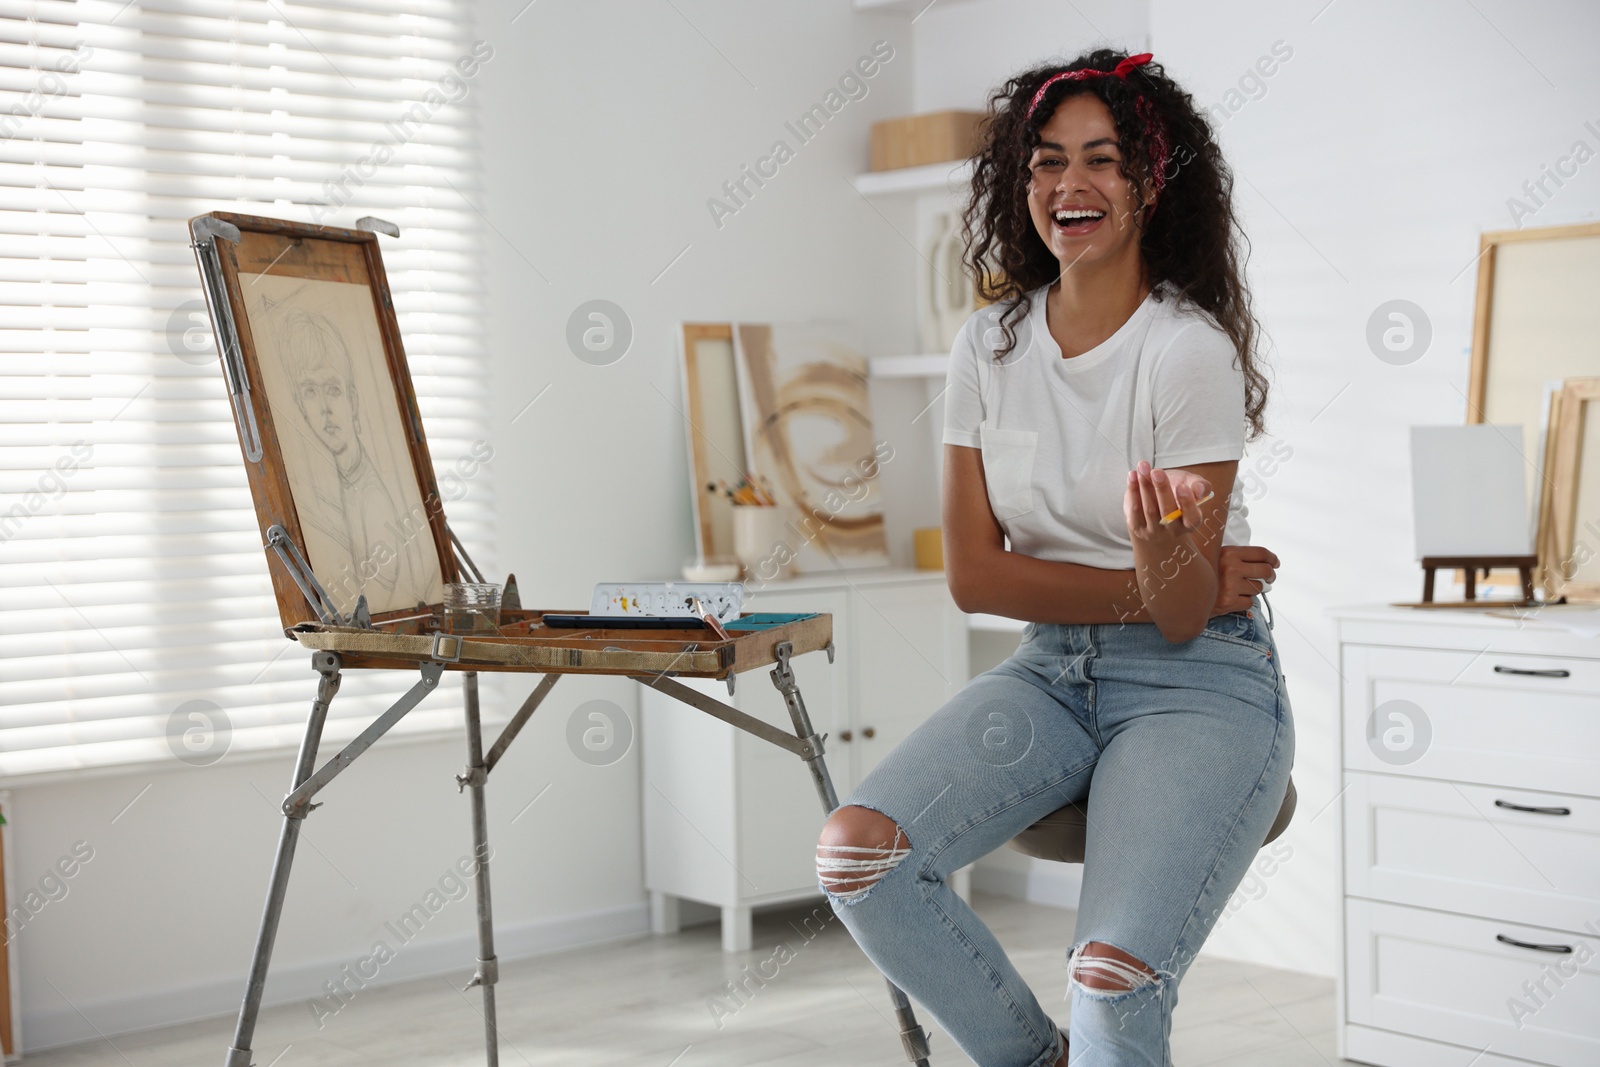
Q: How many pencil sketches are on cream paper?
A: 1